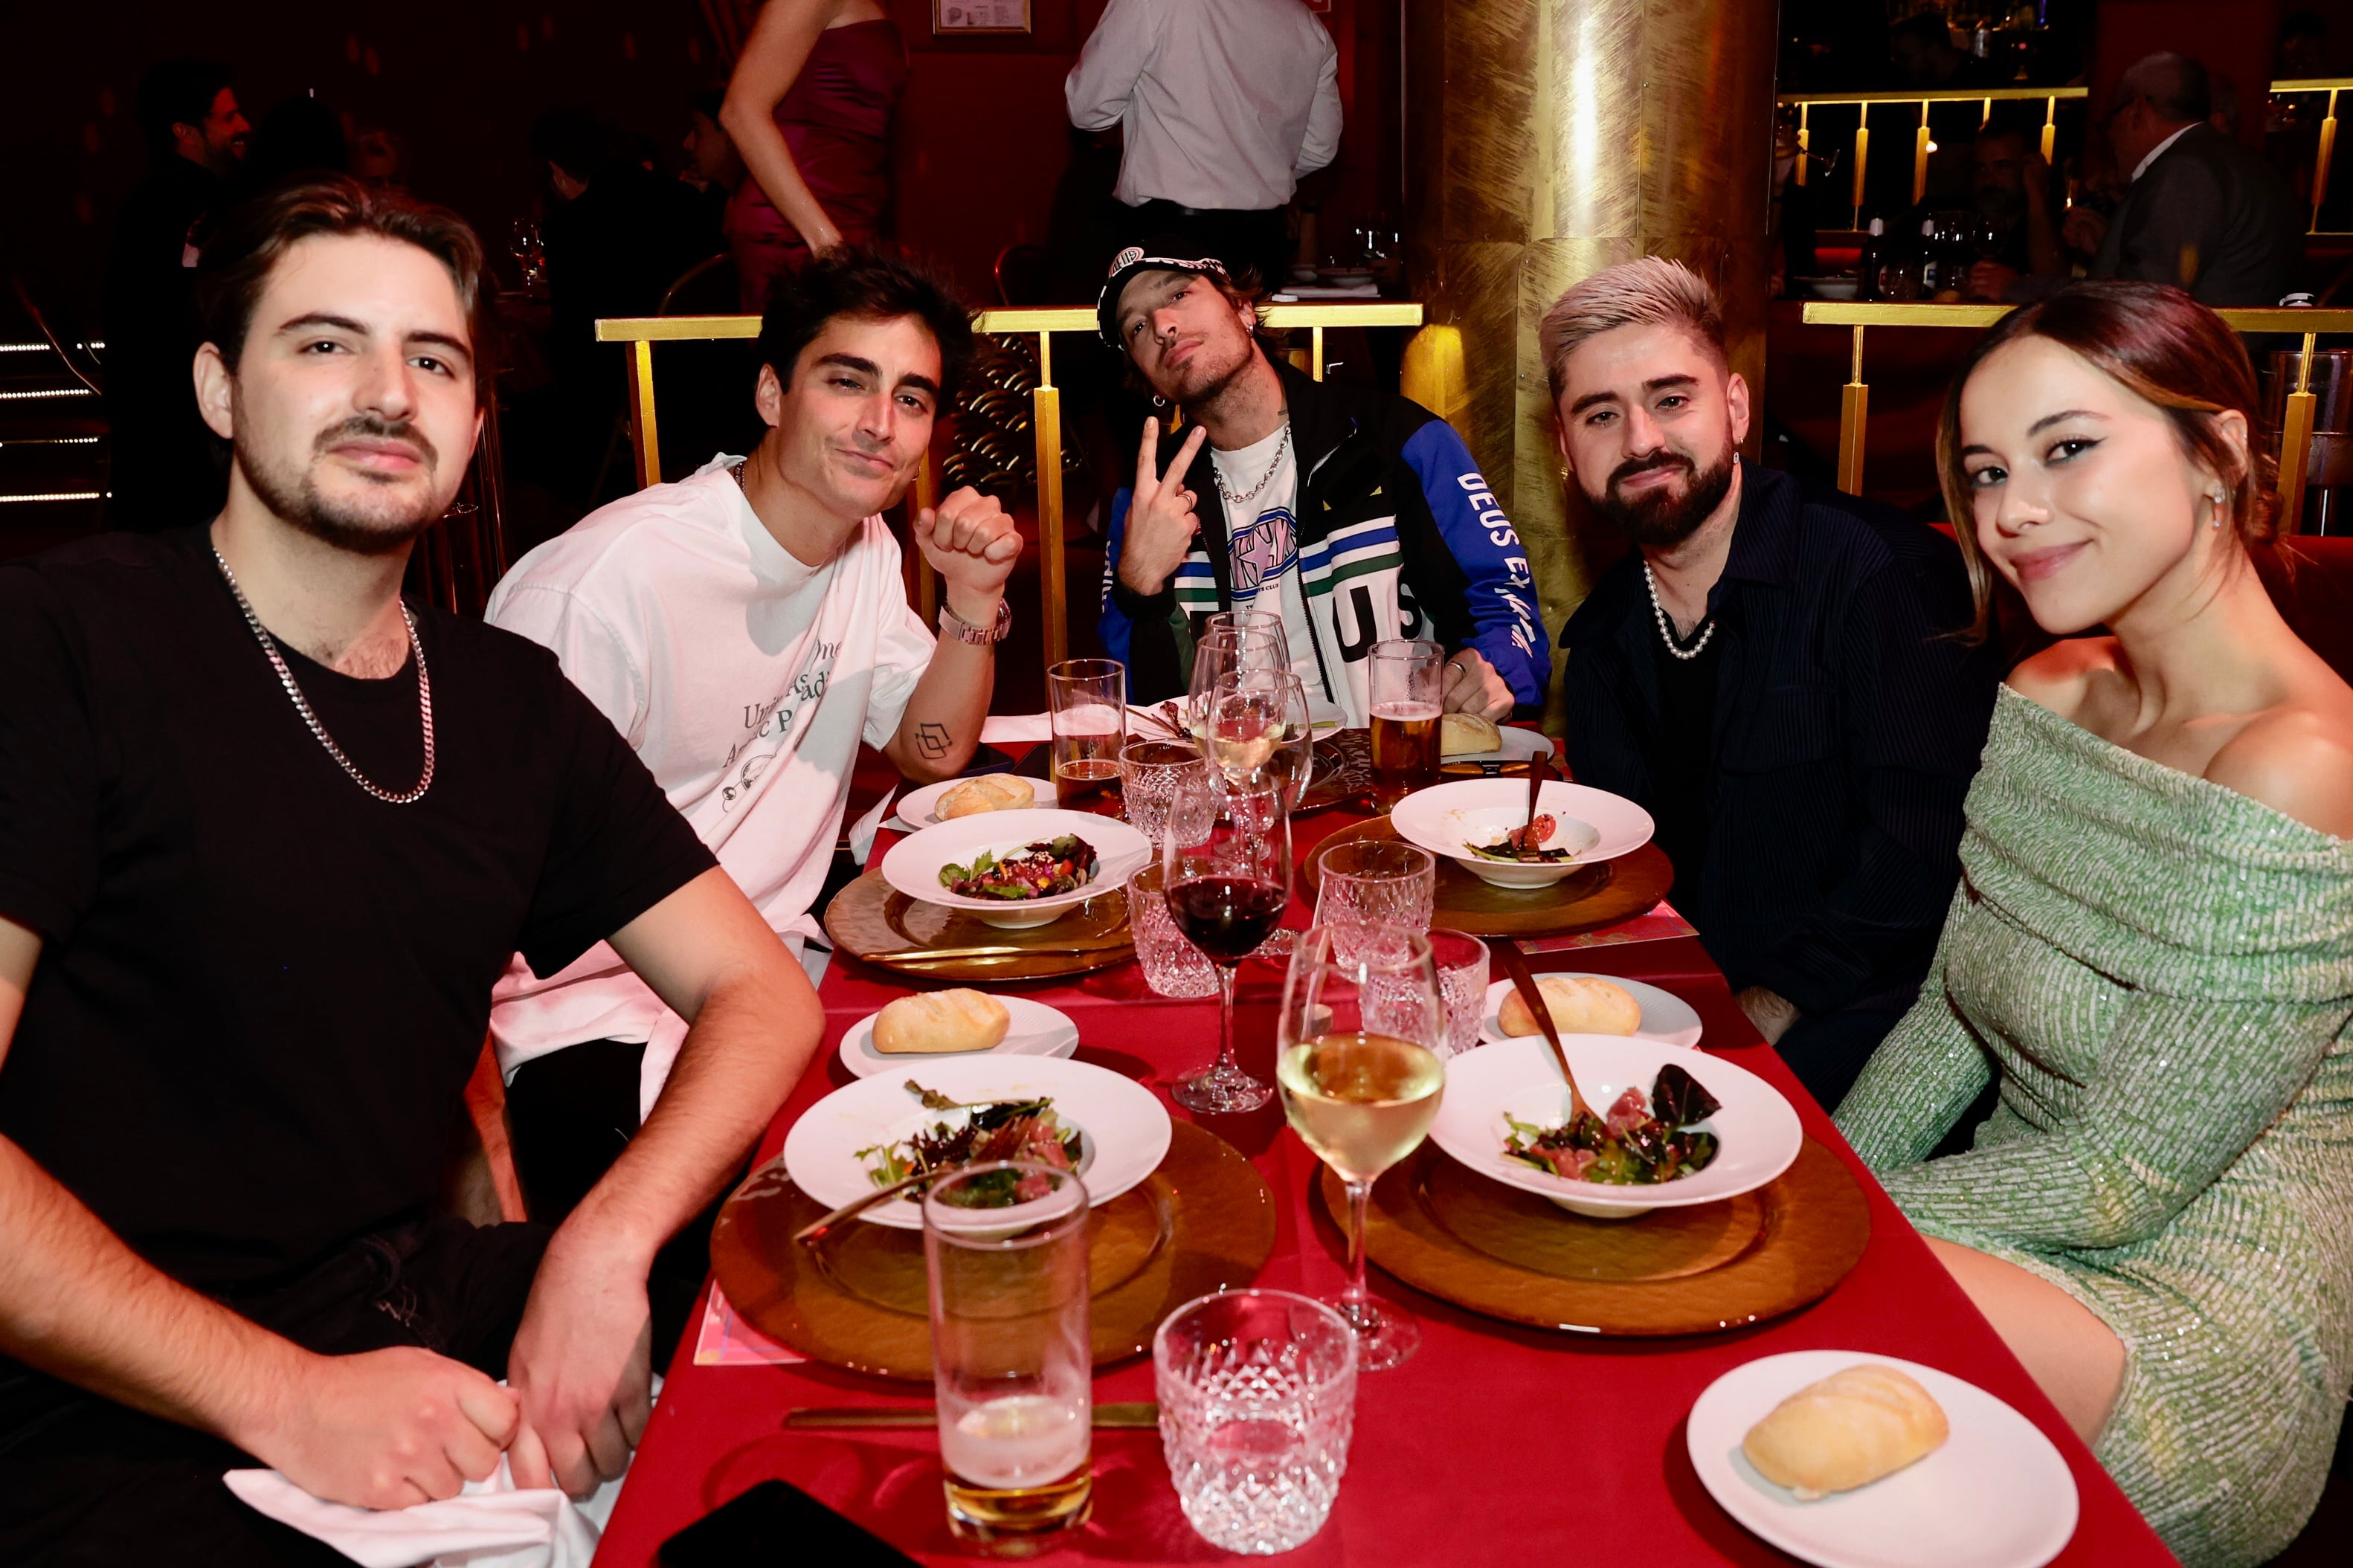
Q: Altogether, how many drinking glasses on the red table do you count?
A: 13